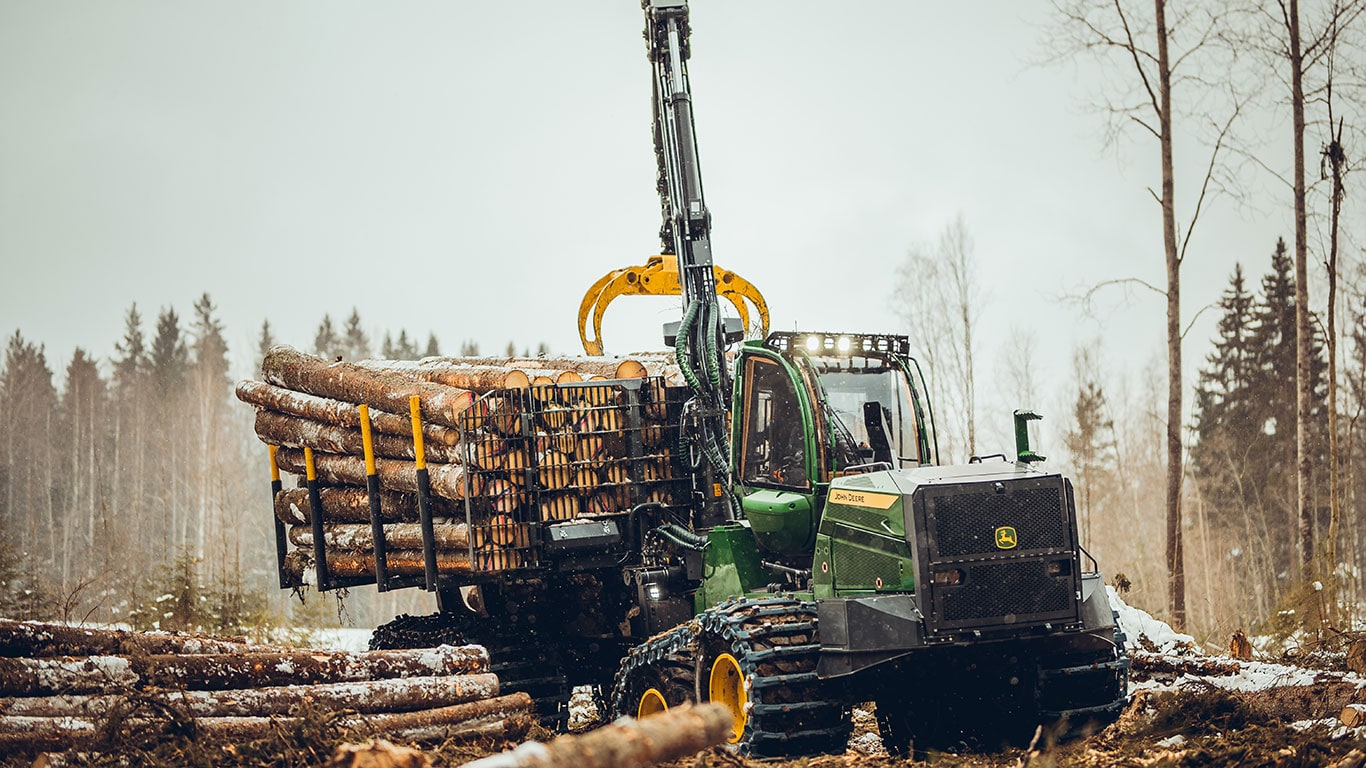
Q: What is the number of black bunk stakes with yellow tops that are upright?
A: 4